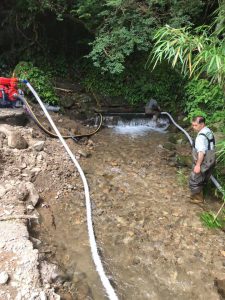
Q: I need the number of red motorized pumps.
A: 1